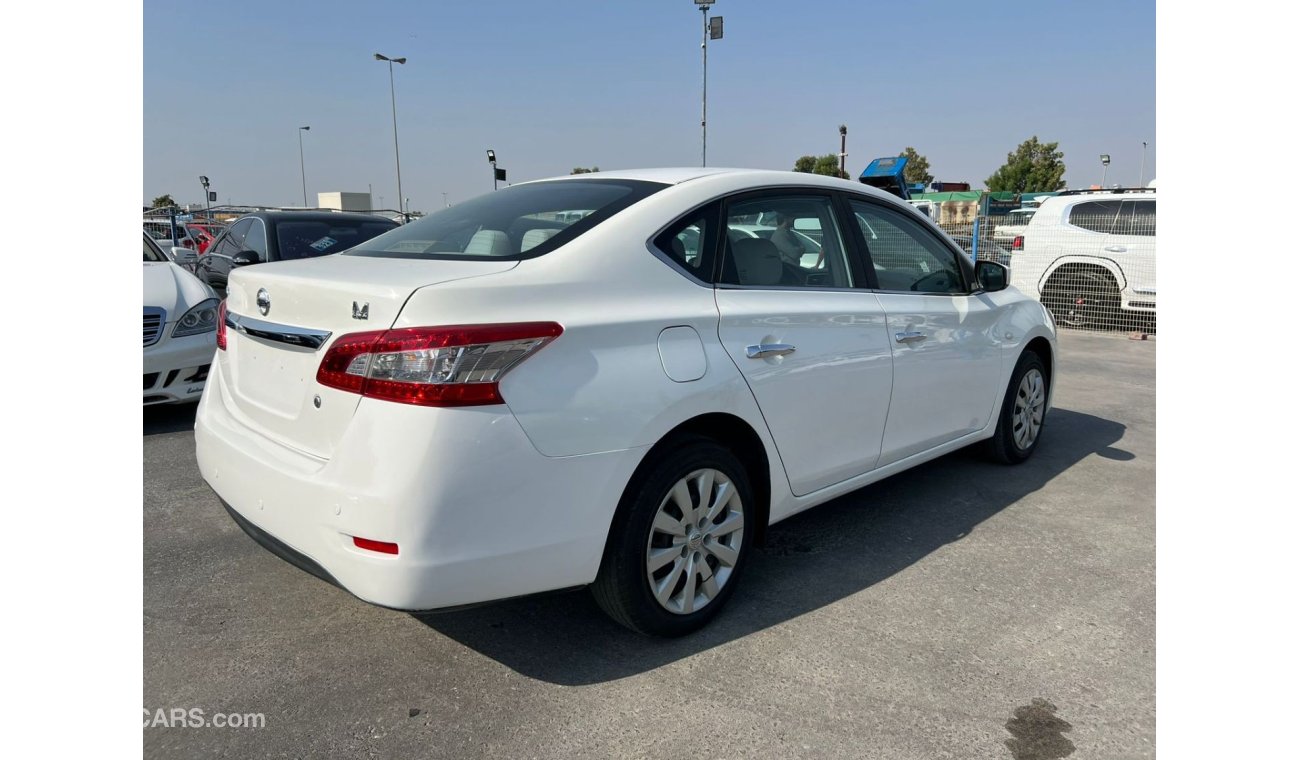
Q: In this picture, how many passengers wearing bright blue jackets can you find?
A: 0